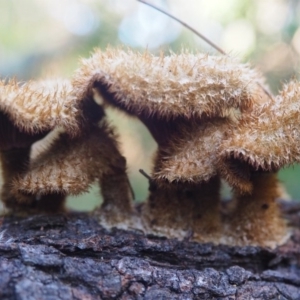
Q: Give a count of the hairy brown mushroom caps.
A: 5